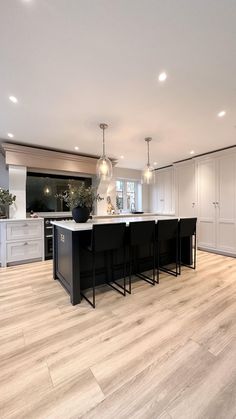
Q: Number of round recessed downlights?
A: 8